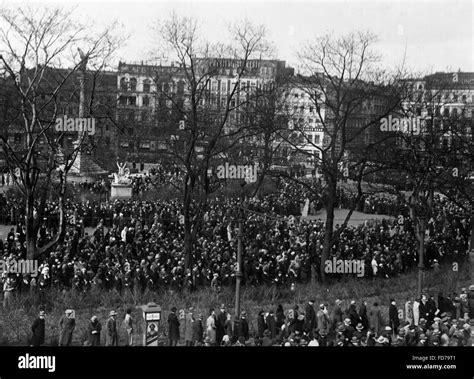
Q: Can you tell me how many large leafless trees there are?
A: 4